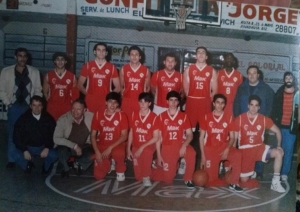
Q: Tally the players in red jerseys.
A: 11